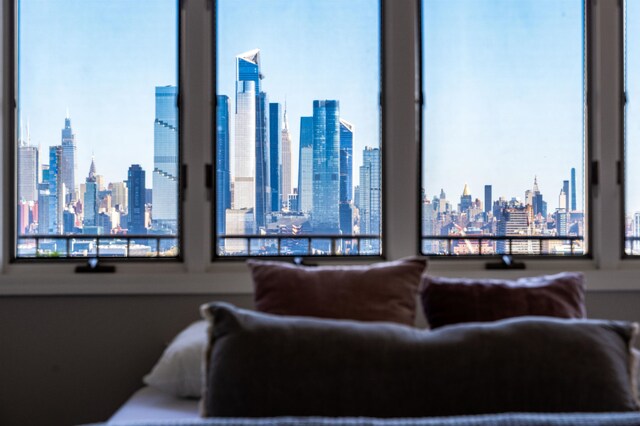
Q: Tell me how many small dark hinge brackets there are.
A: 4